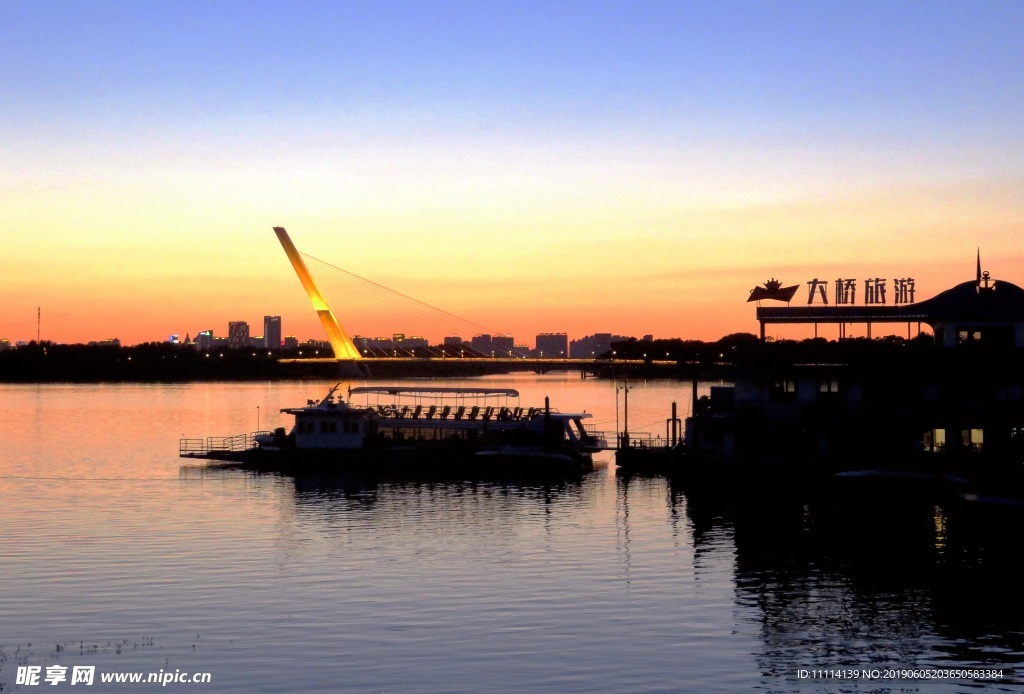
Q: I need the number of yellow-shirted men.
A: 0